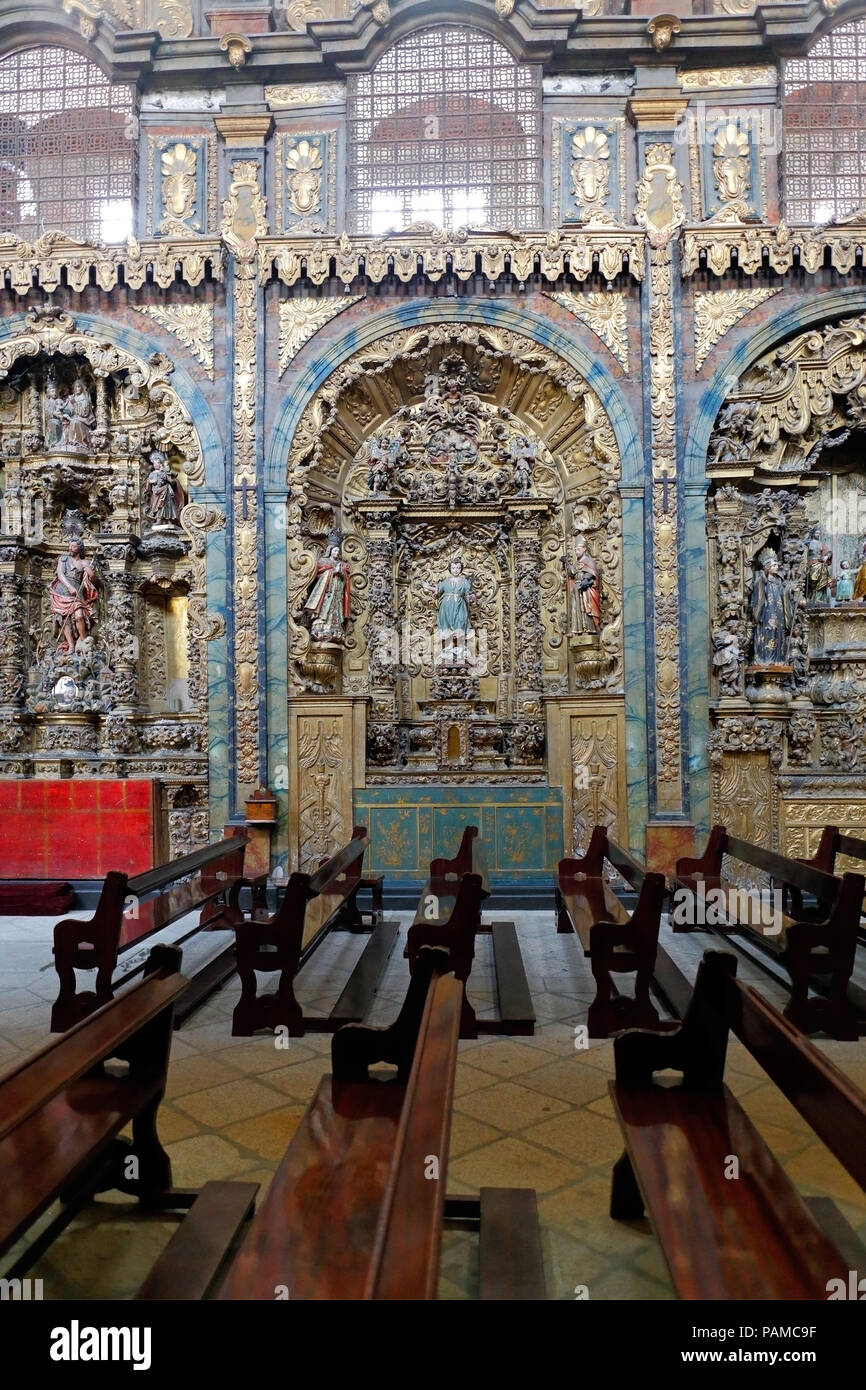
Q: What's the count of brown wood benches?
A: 9